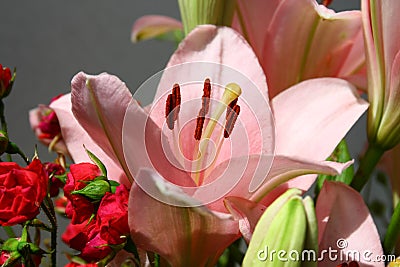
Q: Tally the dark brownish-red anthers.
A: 6